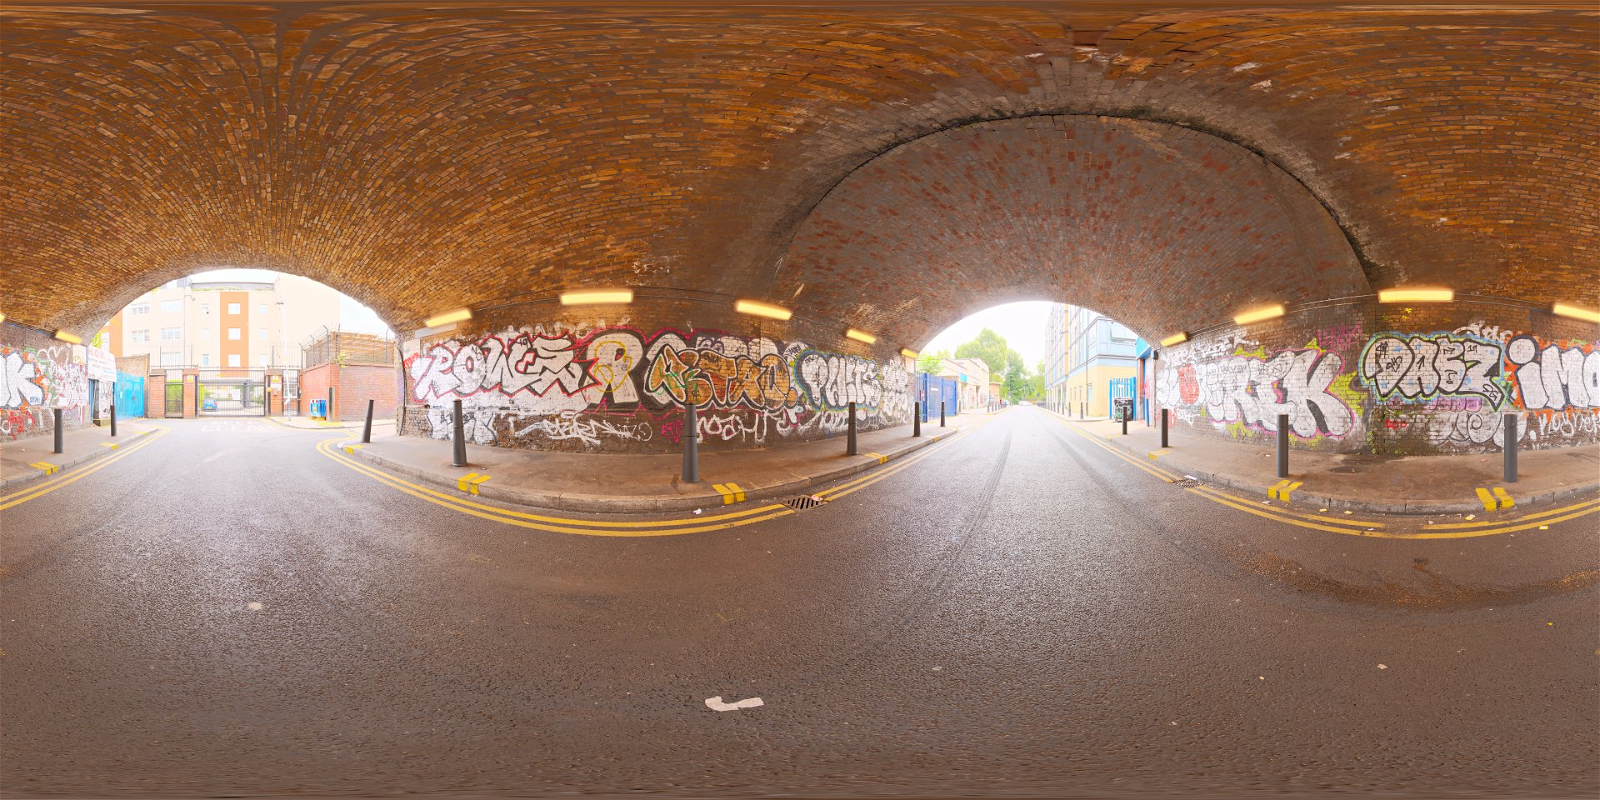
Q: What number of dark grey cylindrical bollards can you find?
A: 12